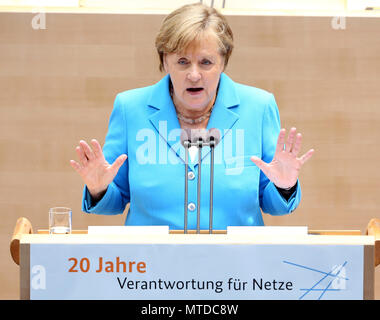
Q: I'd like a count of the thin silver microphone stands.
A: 3